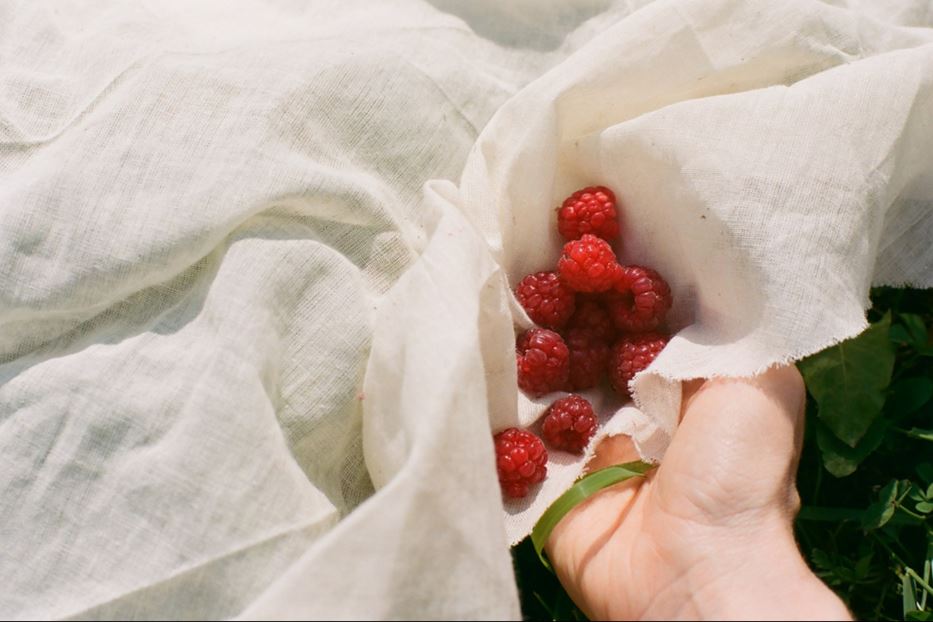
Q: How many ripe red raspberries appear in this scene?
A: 10